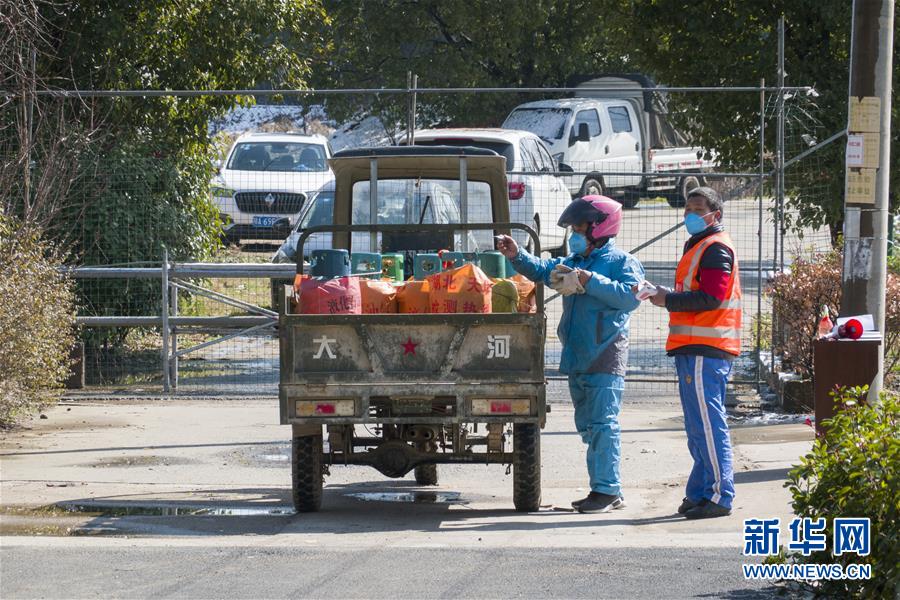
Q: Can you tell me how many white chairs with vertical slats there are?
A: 0